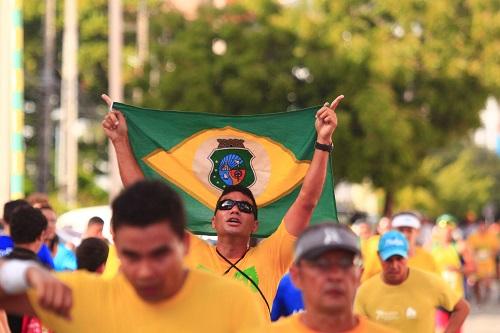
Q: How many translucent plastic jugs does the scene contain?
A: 0